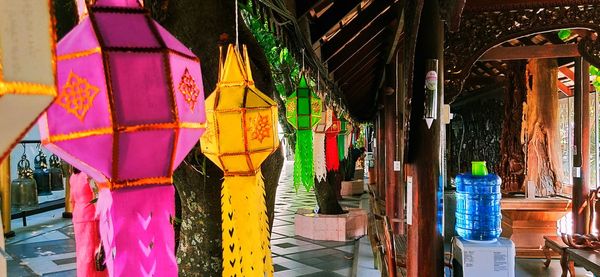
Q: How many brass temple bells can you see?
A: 3